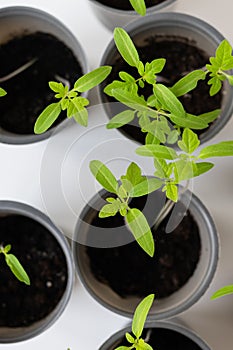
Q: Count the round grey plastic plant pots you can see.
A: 6